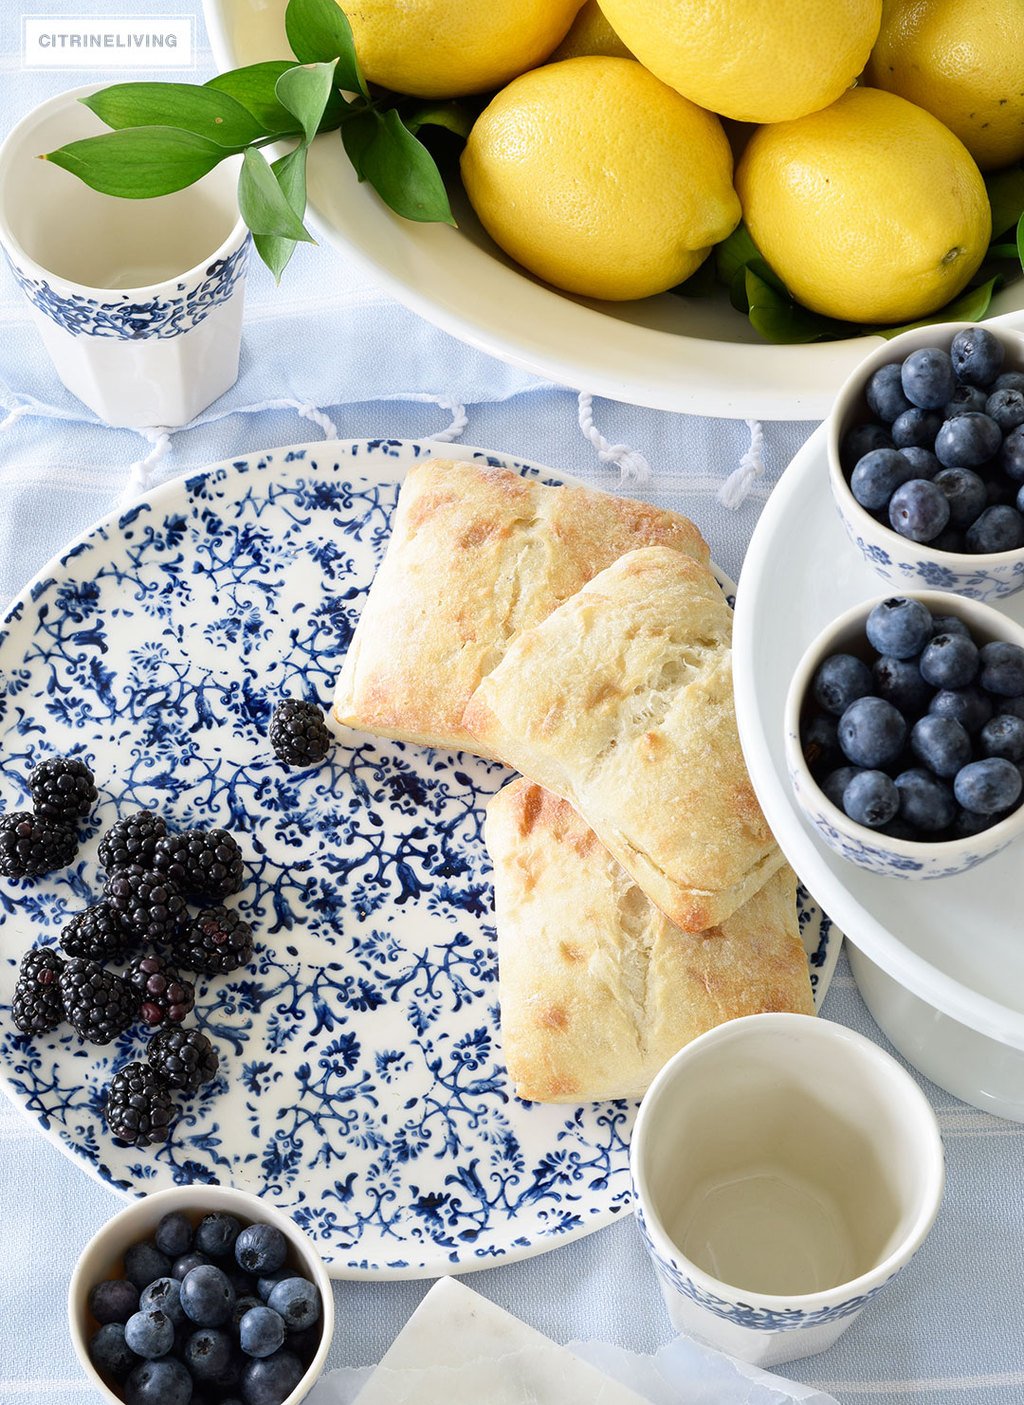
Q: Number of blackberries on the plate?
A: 13